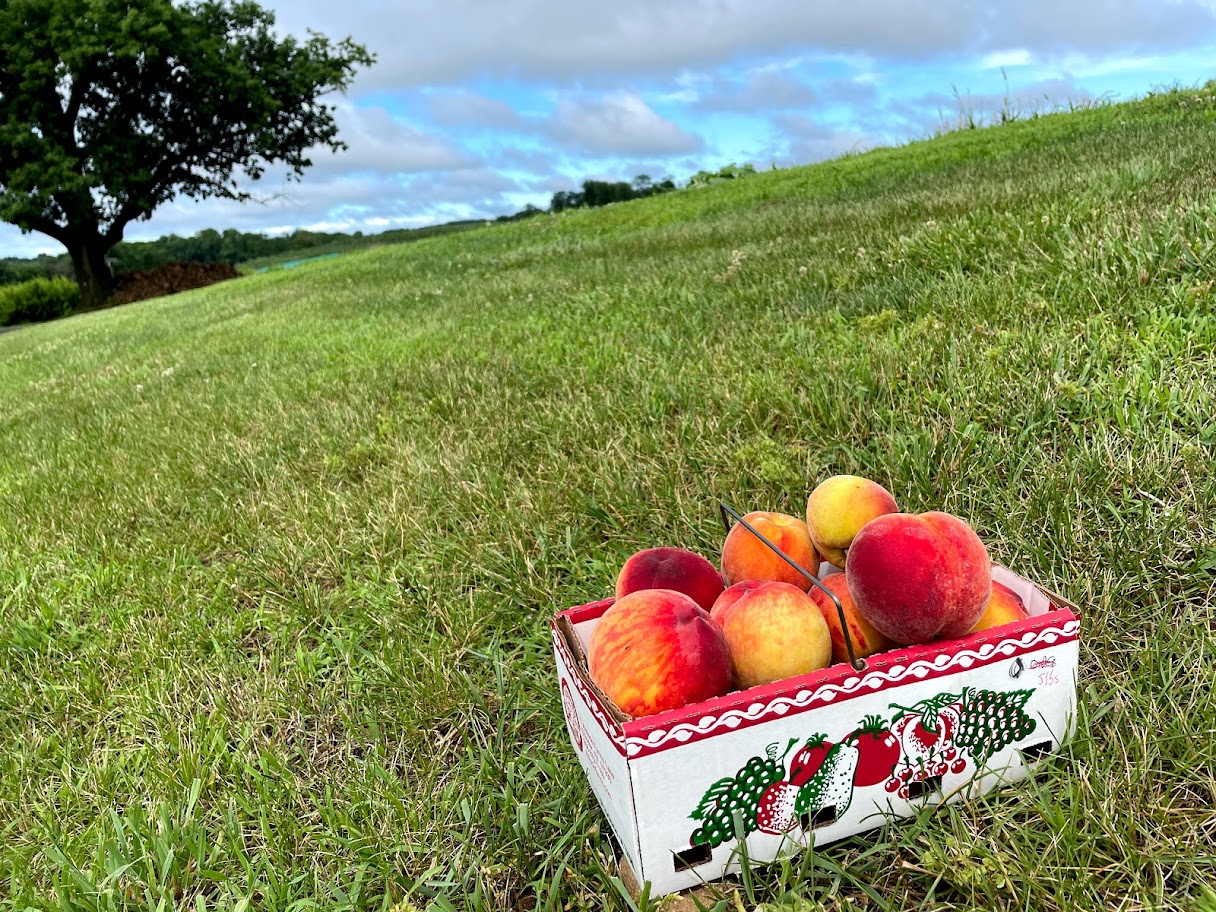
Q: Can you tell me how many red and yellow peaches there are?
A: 8